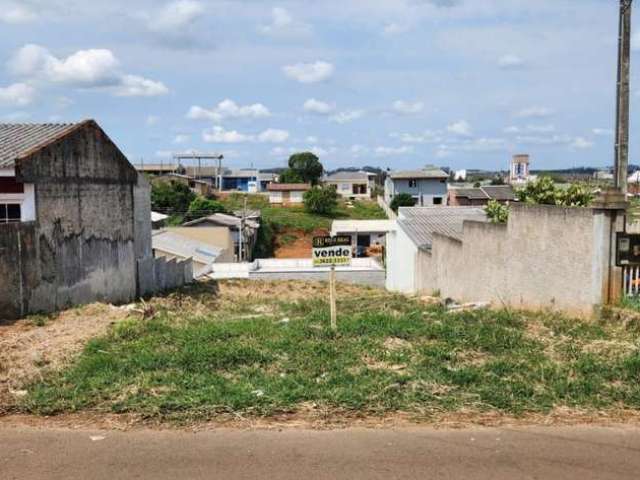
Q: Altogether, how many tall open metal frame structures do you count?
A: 1